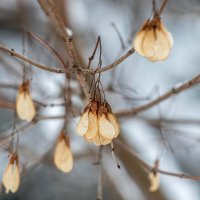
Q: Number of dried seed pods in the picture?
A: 6